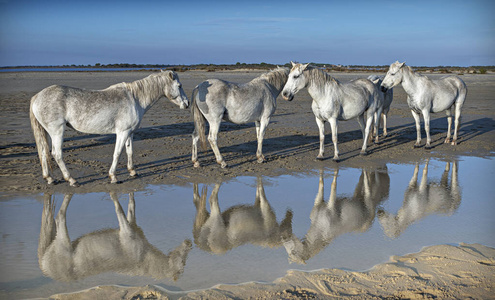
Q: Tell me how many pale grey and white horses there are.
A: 5